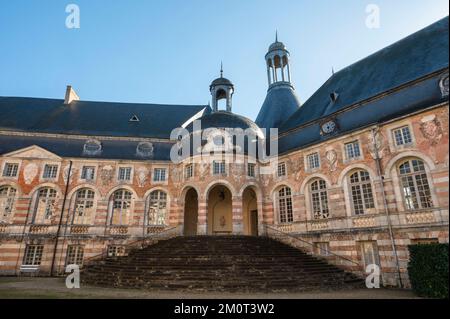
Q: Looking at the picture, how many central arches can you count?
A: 3